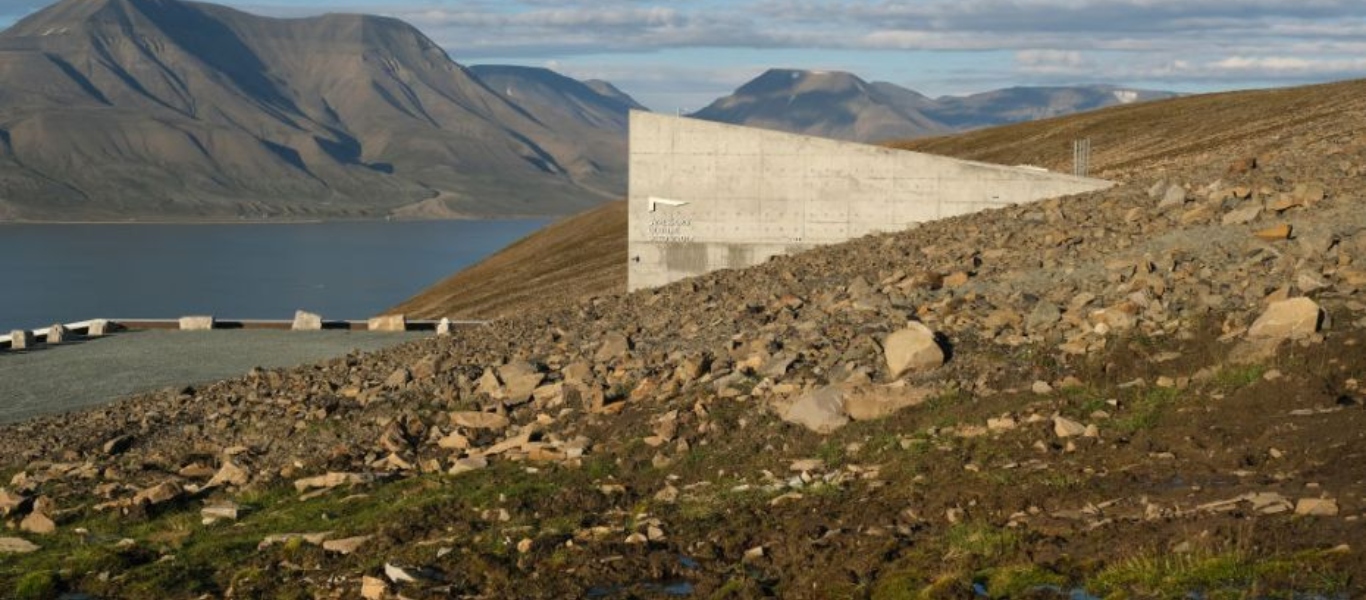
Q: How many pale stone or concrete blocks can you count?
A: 7